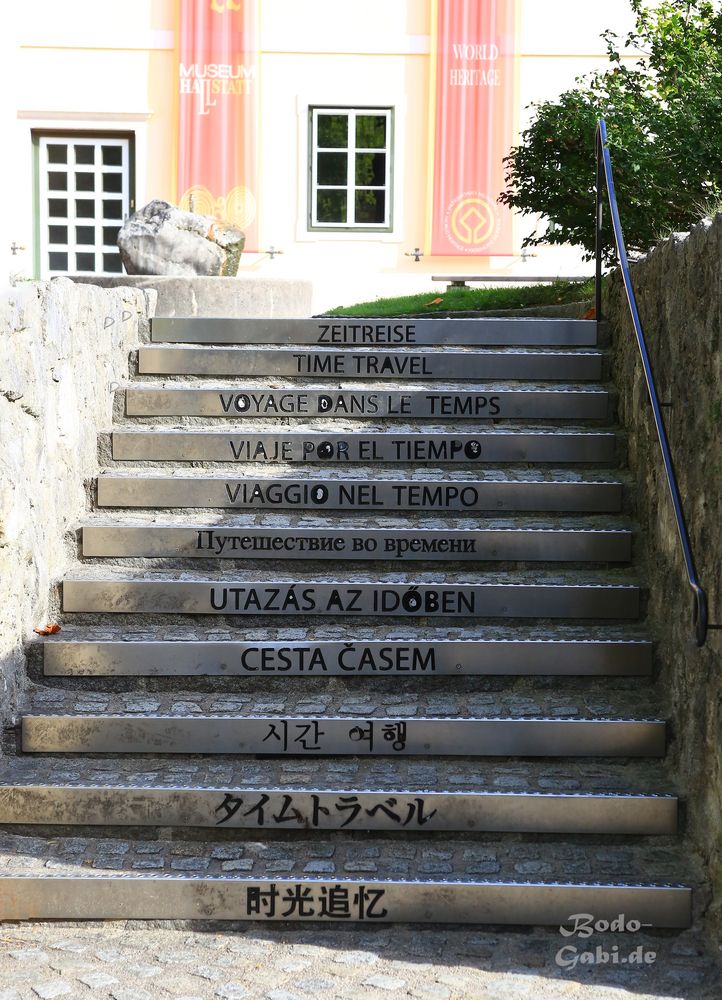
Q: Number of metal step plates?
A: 11